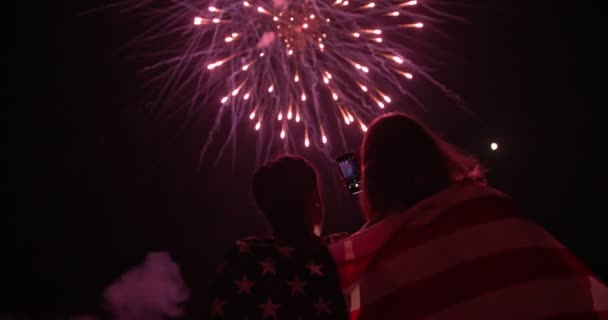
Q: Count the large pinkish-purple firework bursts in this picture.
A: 1